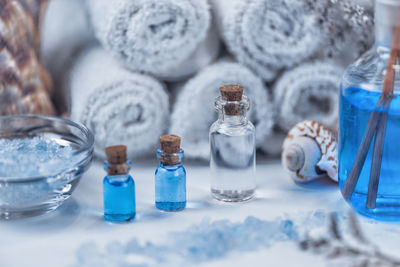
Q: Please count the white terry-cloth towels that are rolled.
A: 5